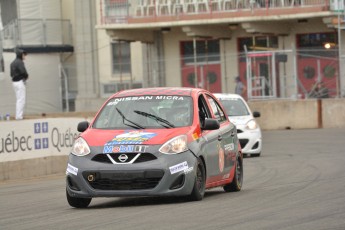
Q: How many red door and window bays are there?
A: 3